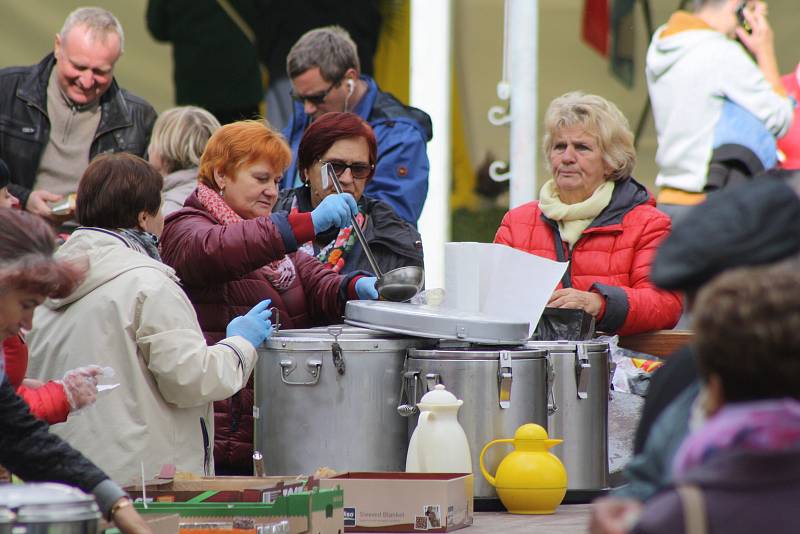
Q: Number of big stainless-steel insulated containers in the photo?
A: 3